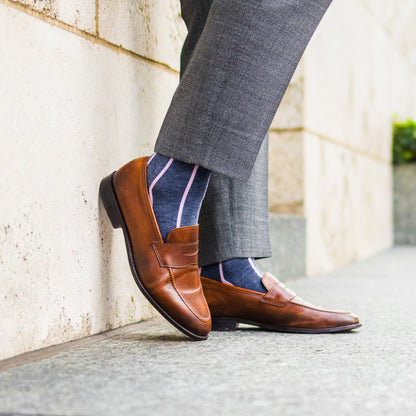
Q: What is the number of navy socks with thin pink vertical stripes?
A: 2